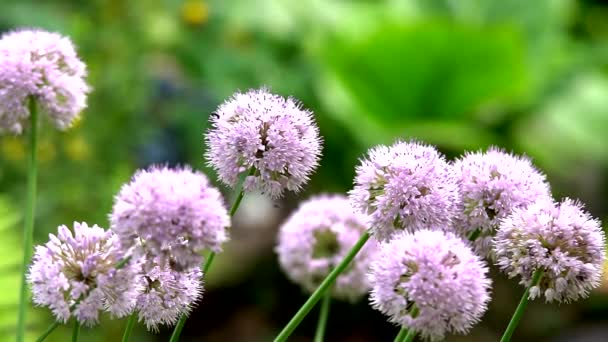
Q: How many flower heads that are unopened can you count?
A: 0